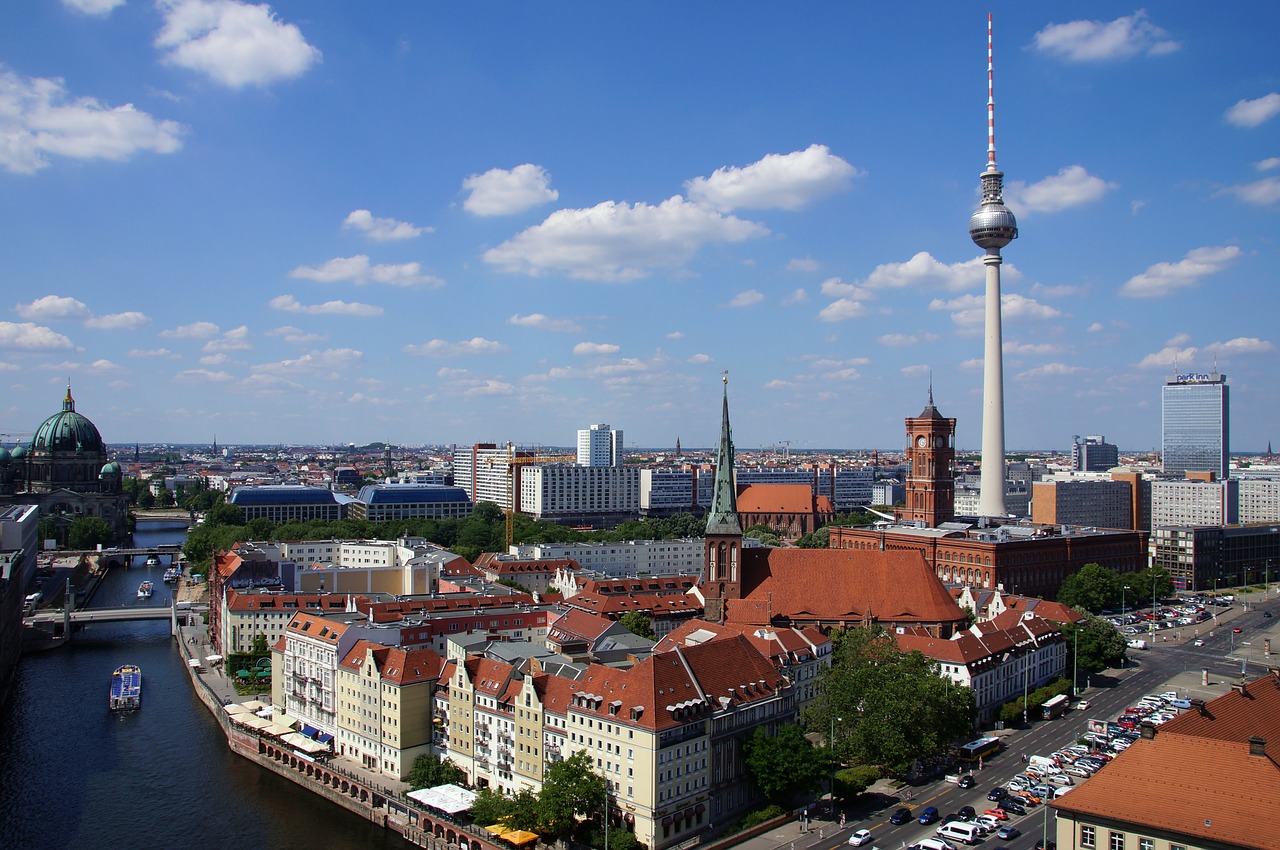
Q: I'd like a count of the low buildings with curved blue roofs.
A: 2